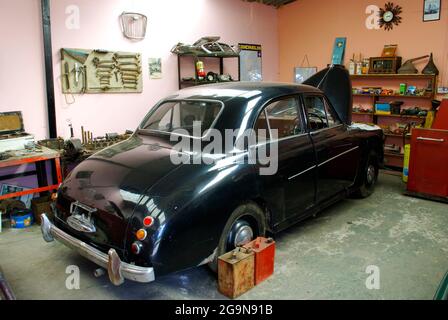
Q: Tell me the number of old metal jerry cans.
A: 2